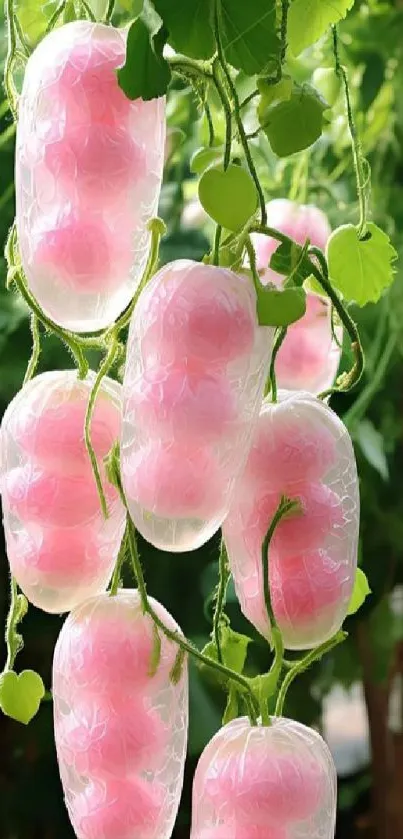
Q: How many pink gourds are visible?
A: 7